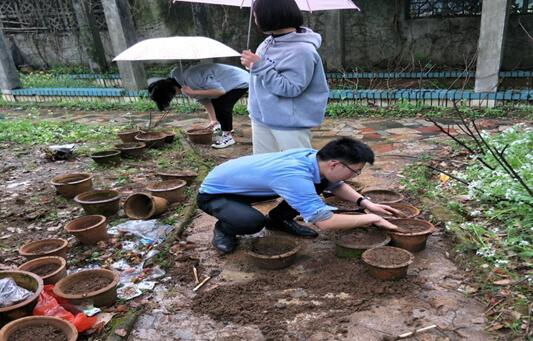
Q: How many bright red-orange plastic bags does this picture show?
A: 1